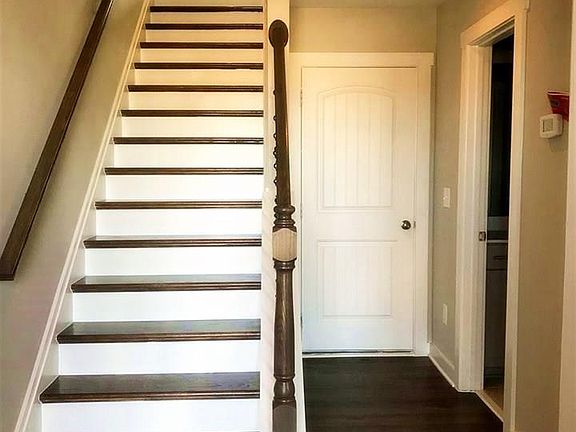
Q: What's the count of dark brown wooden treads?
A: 13